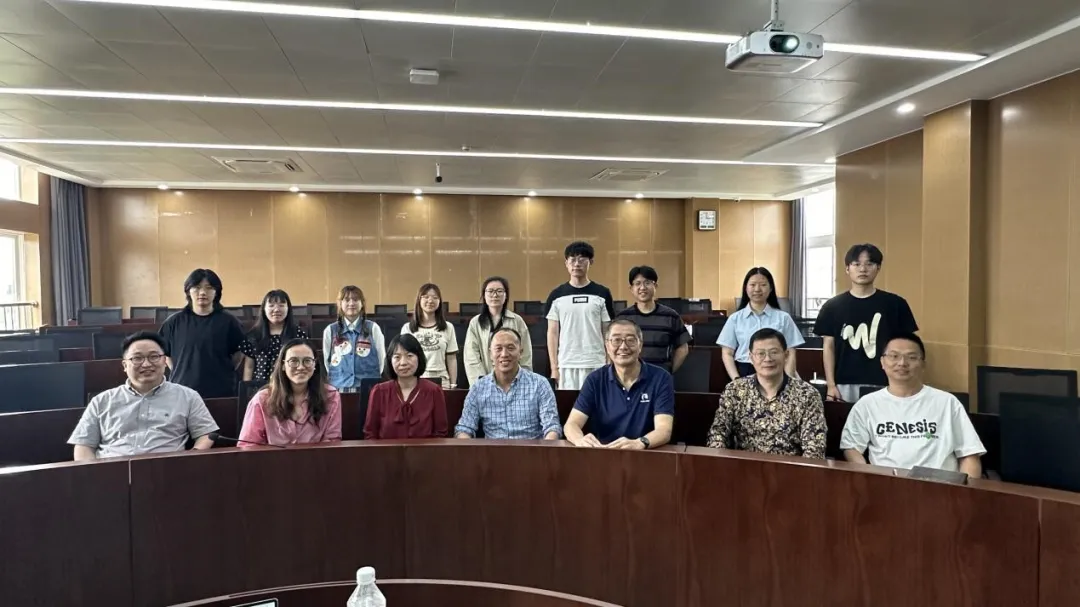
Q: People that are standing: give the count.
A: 9